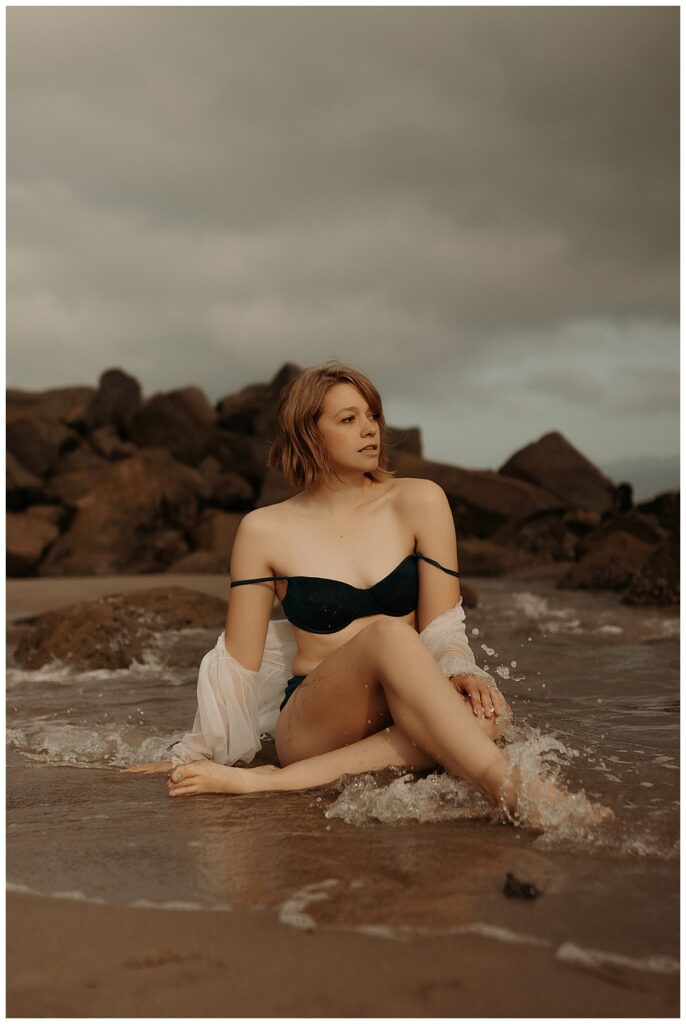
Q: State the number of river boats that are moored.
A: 0